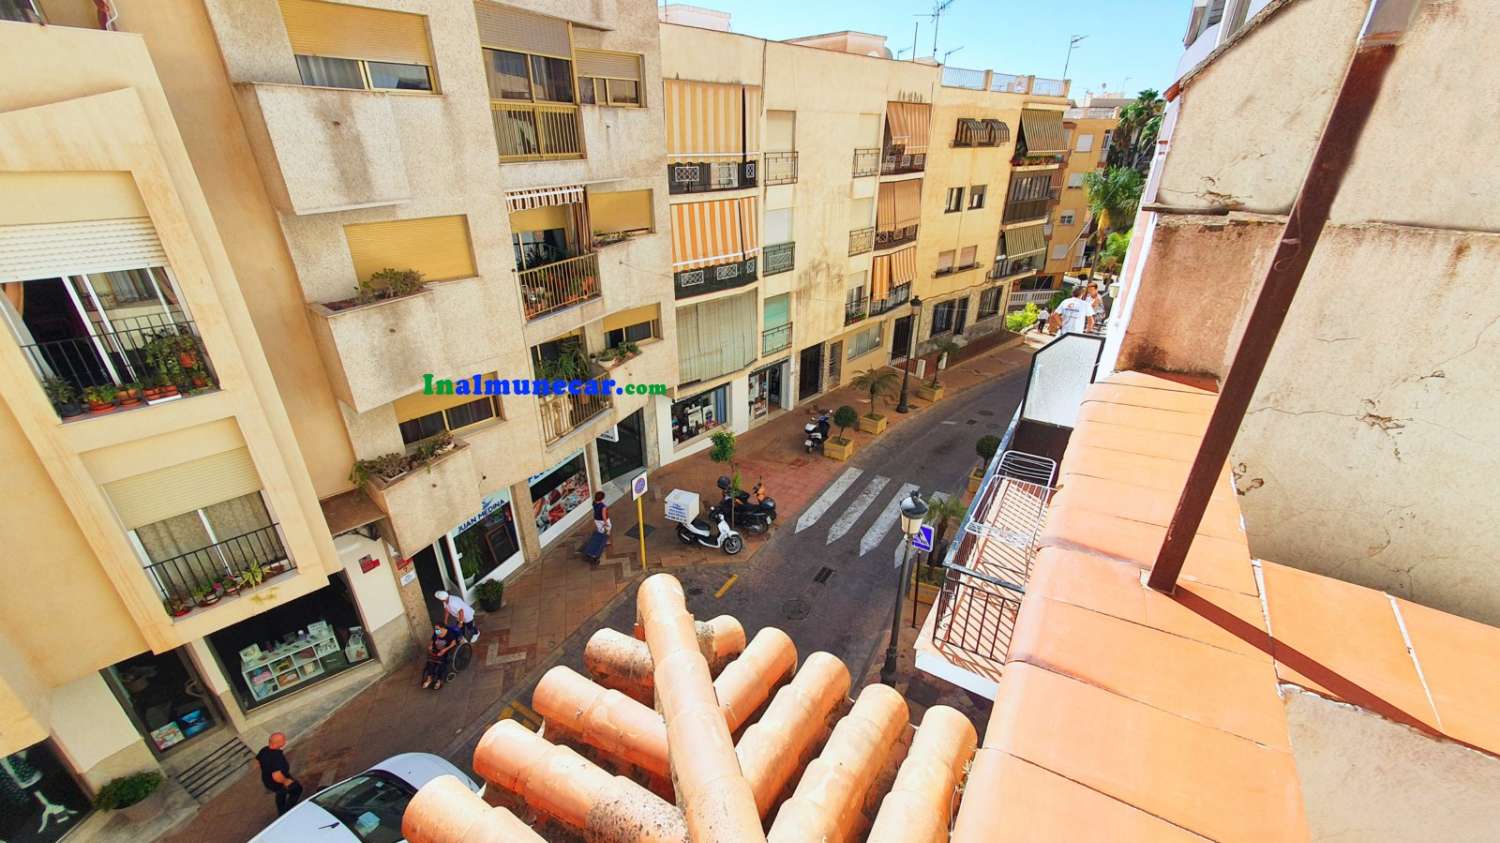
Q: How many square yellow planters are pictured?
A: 5